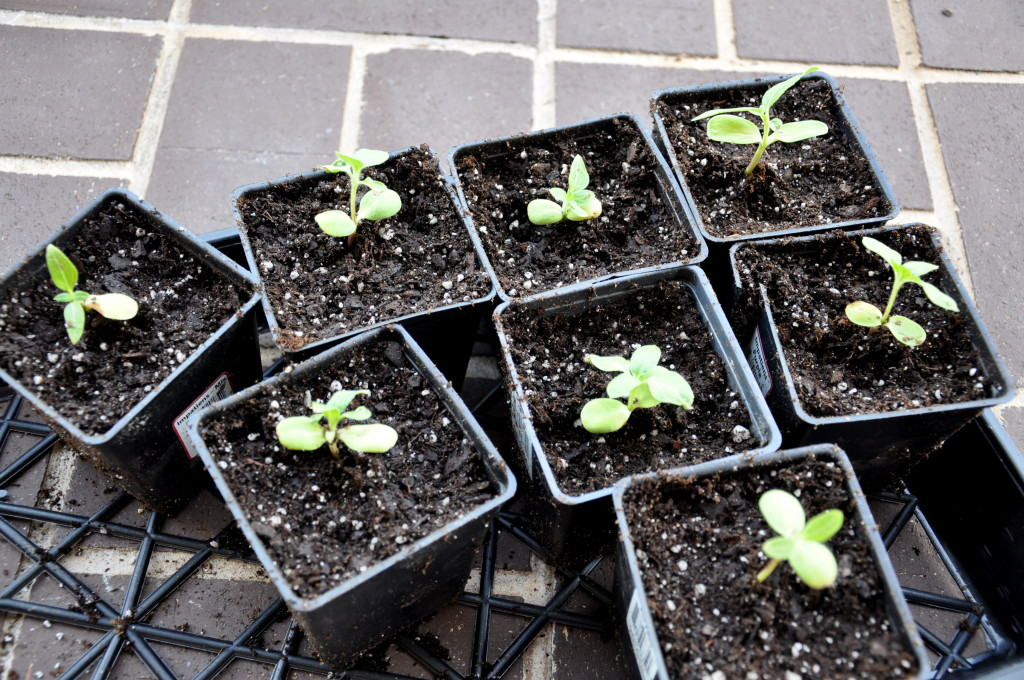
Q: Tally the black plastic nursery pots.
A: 8